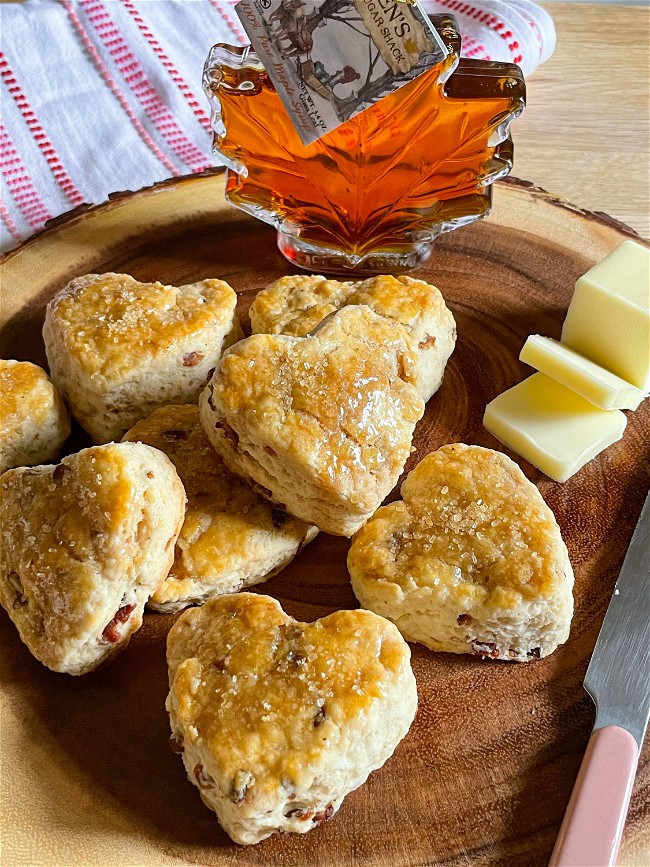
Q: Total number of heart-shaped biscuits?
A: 8